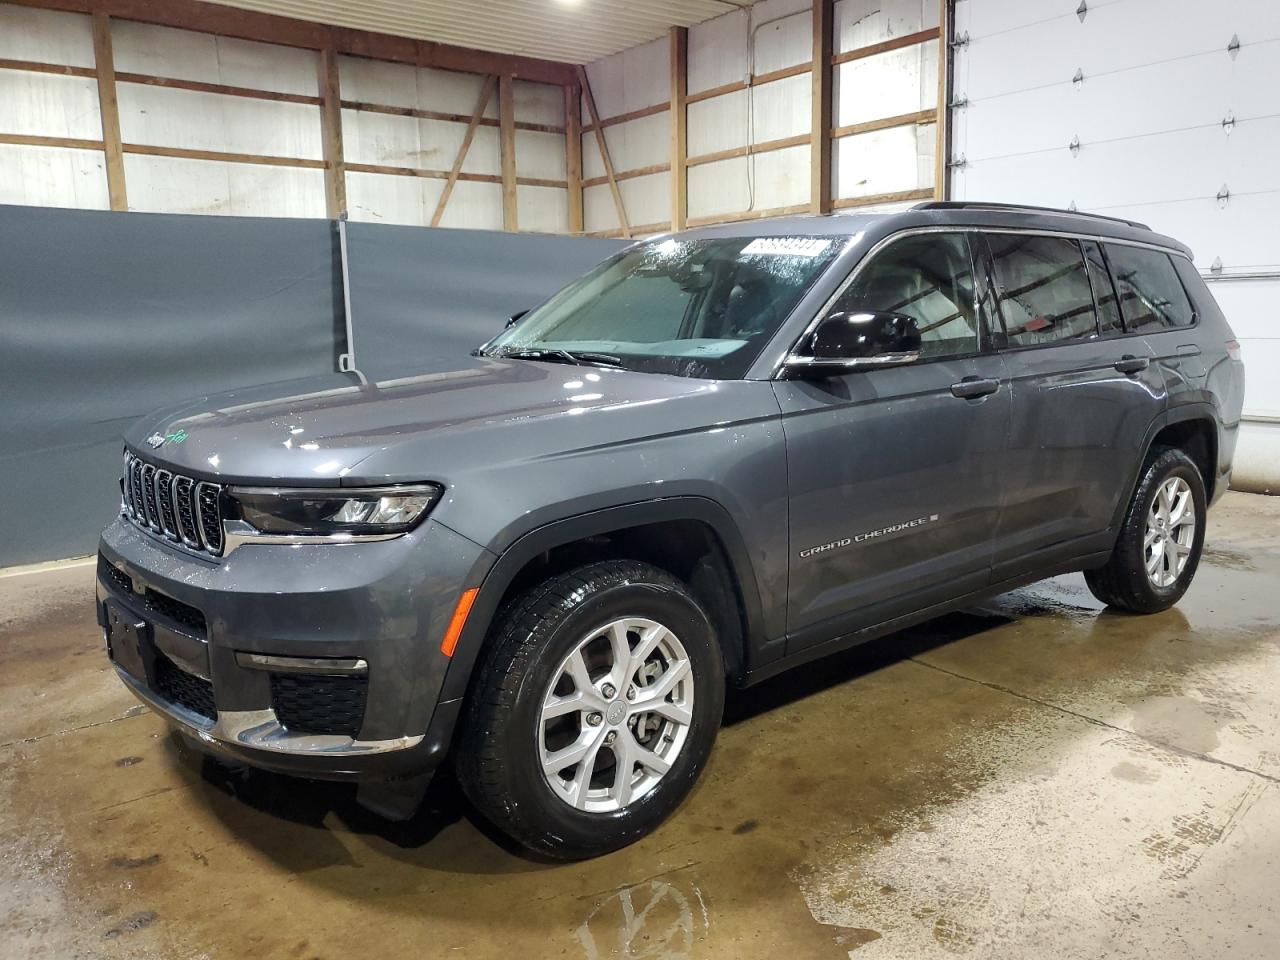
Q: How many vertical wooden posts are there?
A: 7